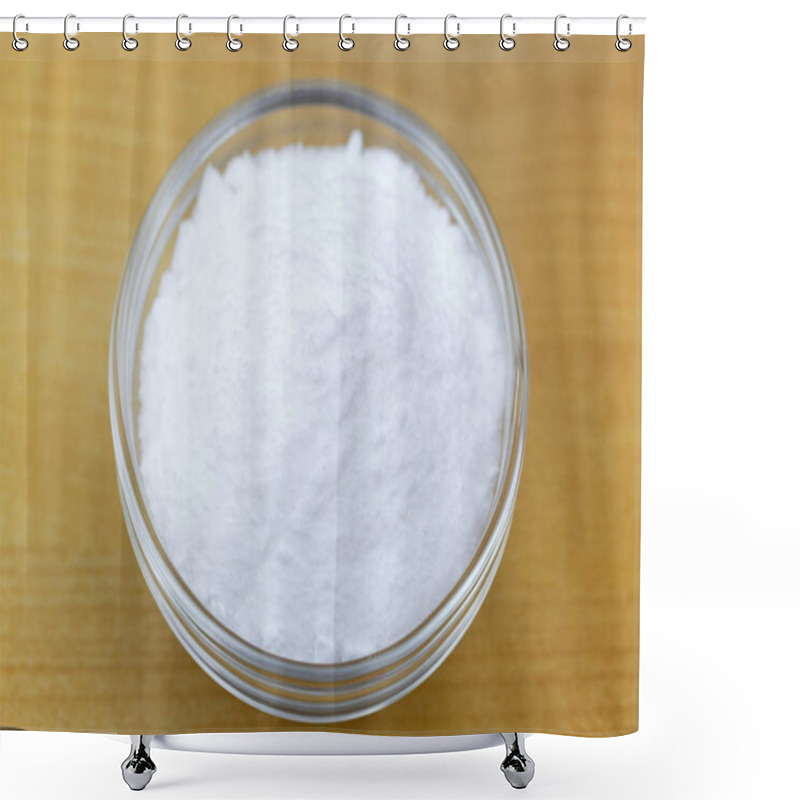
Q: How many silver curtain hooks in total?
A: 12